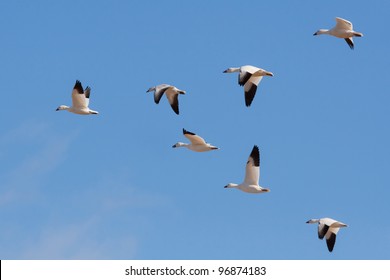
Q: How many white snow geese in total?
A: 7